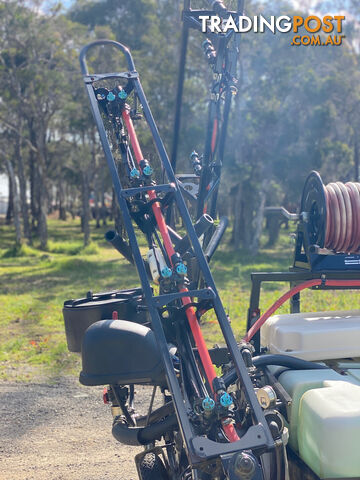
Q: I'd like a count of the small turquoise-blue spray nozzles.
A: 8